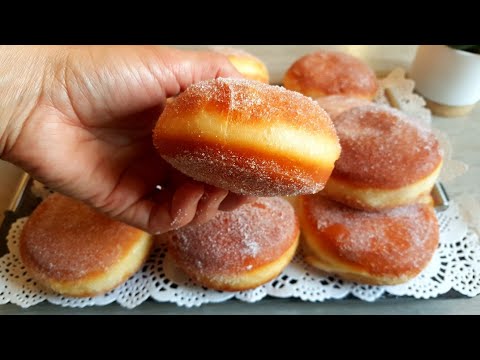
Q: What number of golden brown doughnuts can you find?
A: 8